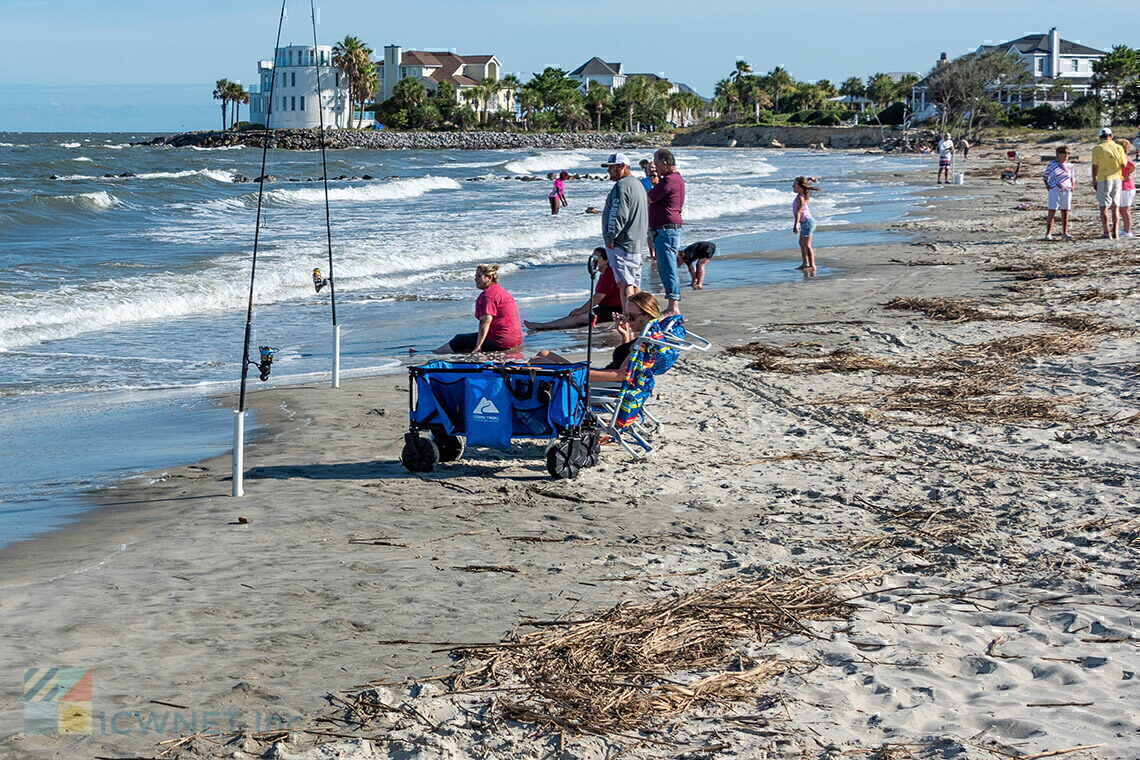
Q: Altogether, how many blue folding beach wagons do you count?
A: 1